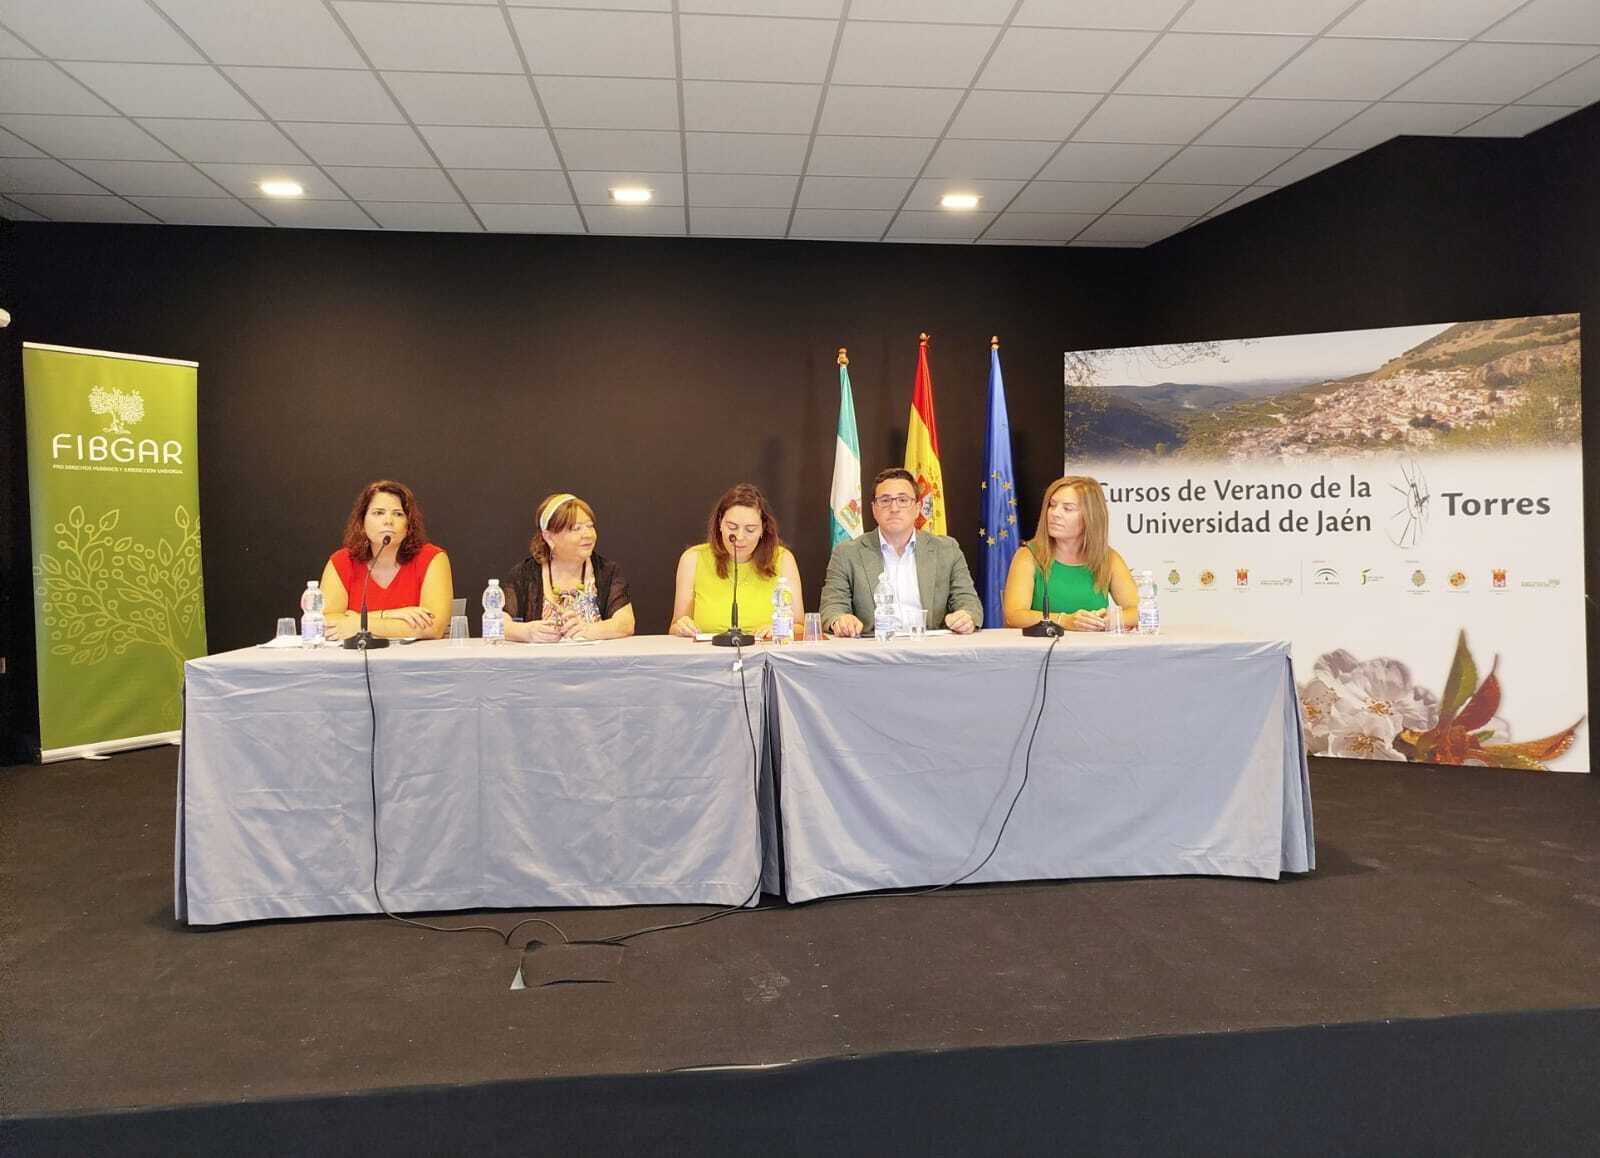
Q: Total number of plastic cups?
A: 5